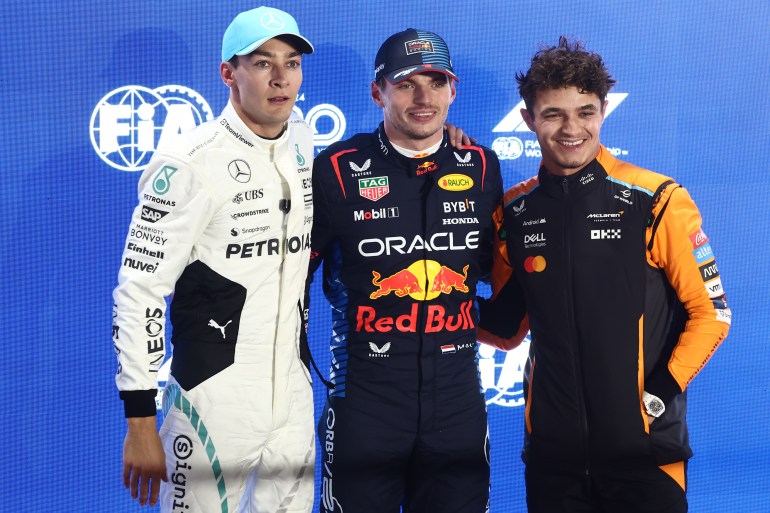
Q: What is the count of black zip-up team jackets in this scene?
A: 1